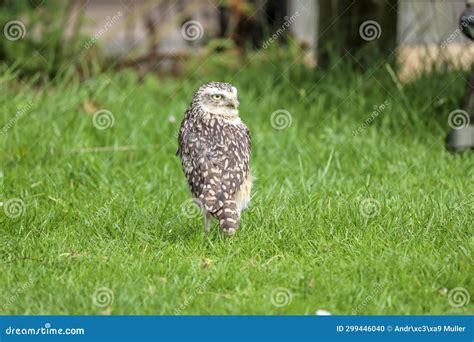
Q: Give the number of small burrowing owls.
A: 1